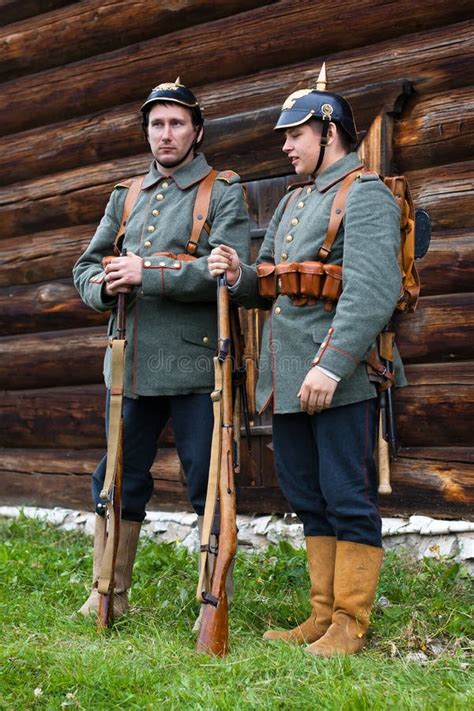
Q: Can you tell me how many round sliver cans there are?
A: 0